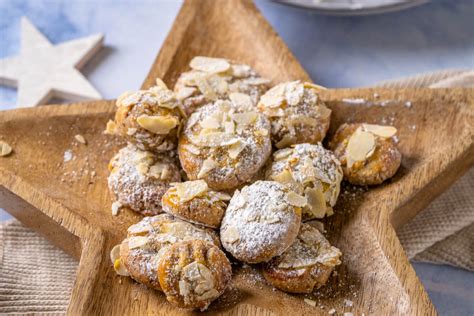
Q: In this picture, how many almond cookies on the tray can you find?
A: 12